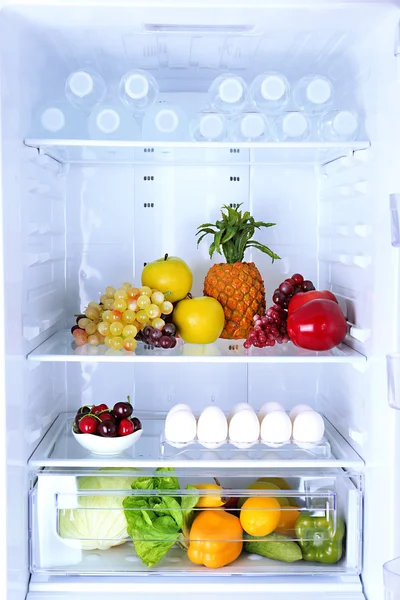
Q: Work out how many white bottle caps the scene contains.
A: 12